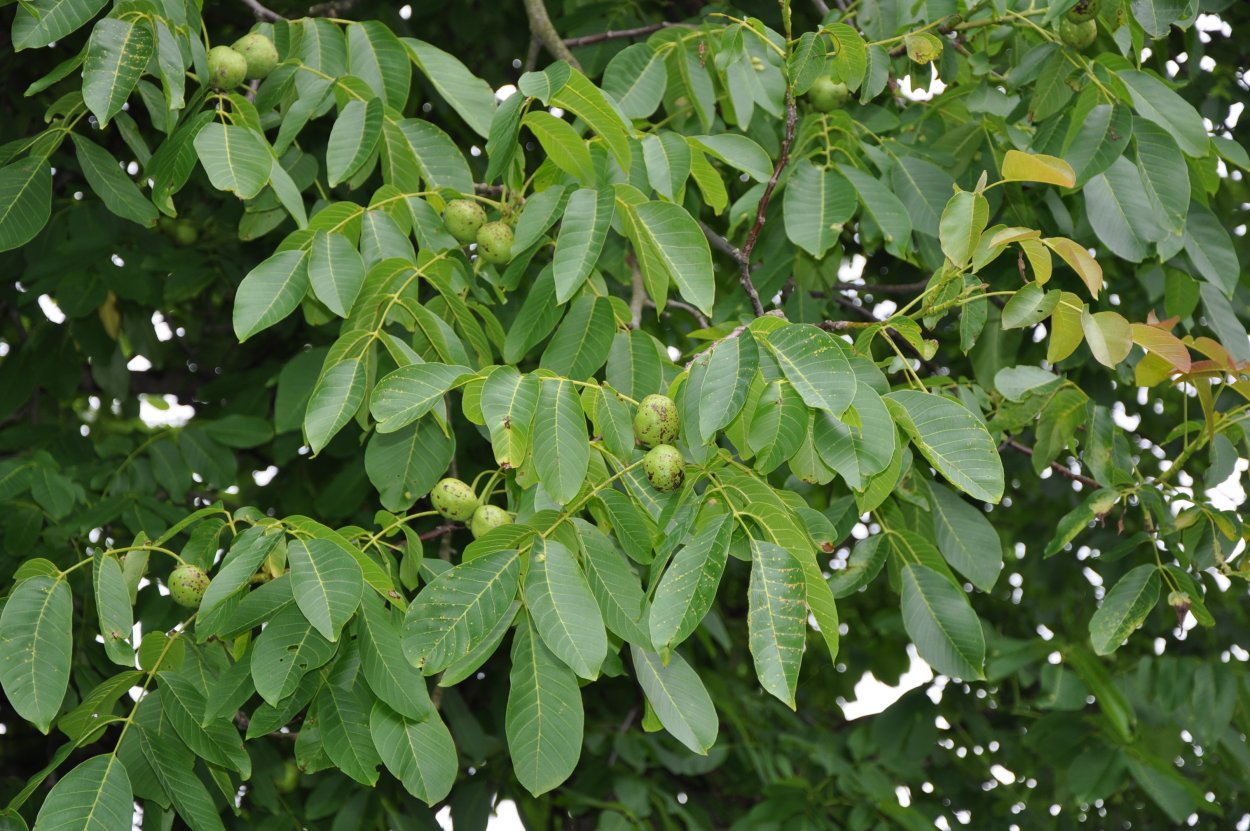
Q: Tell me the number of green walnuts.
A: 12